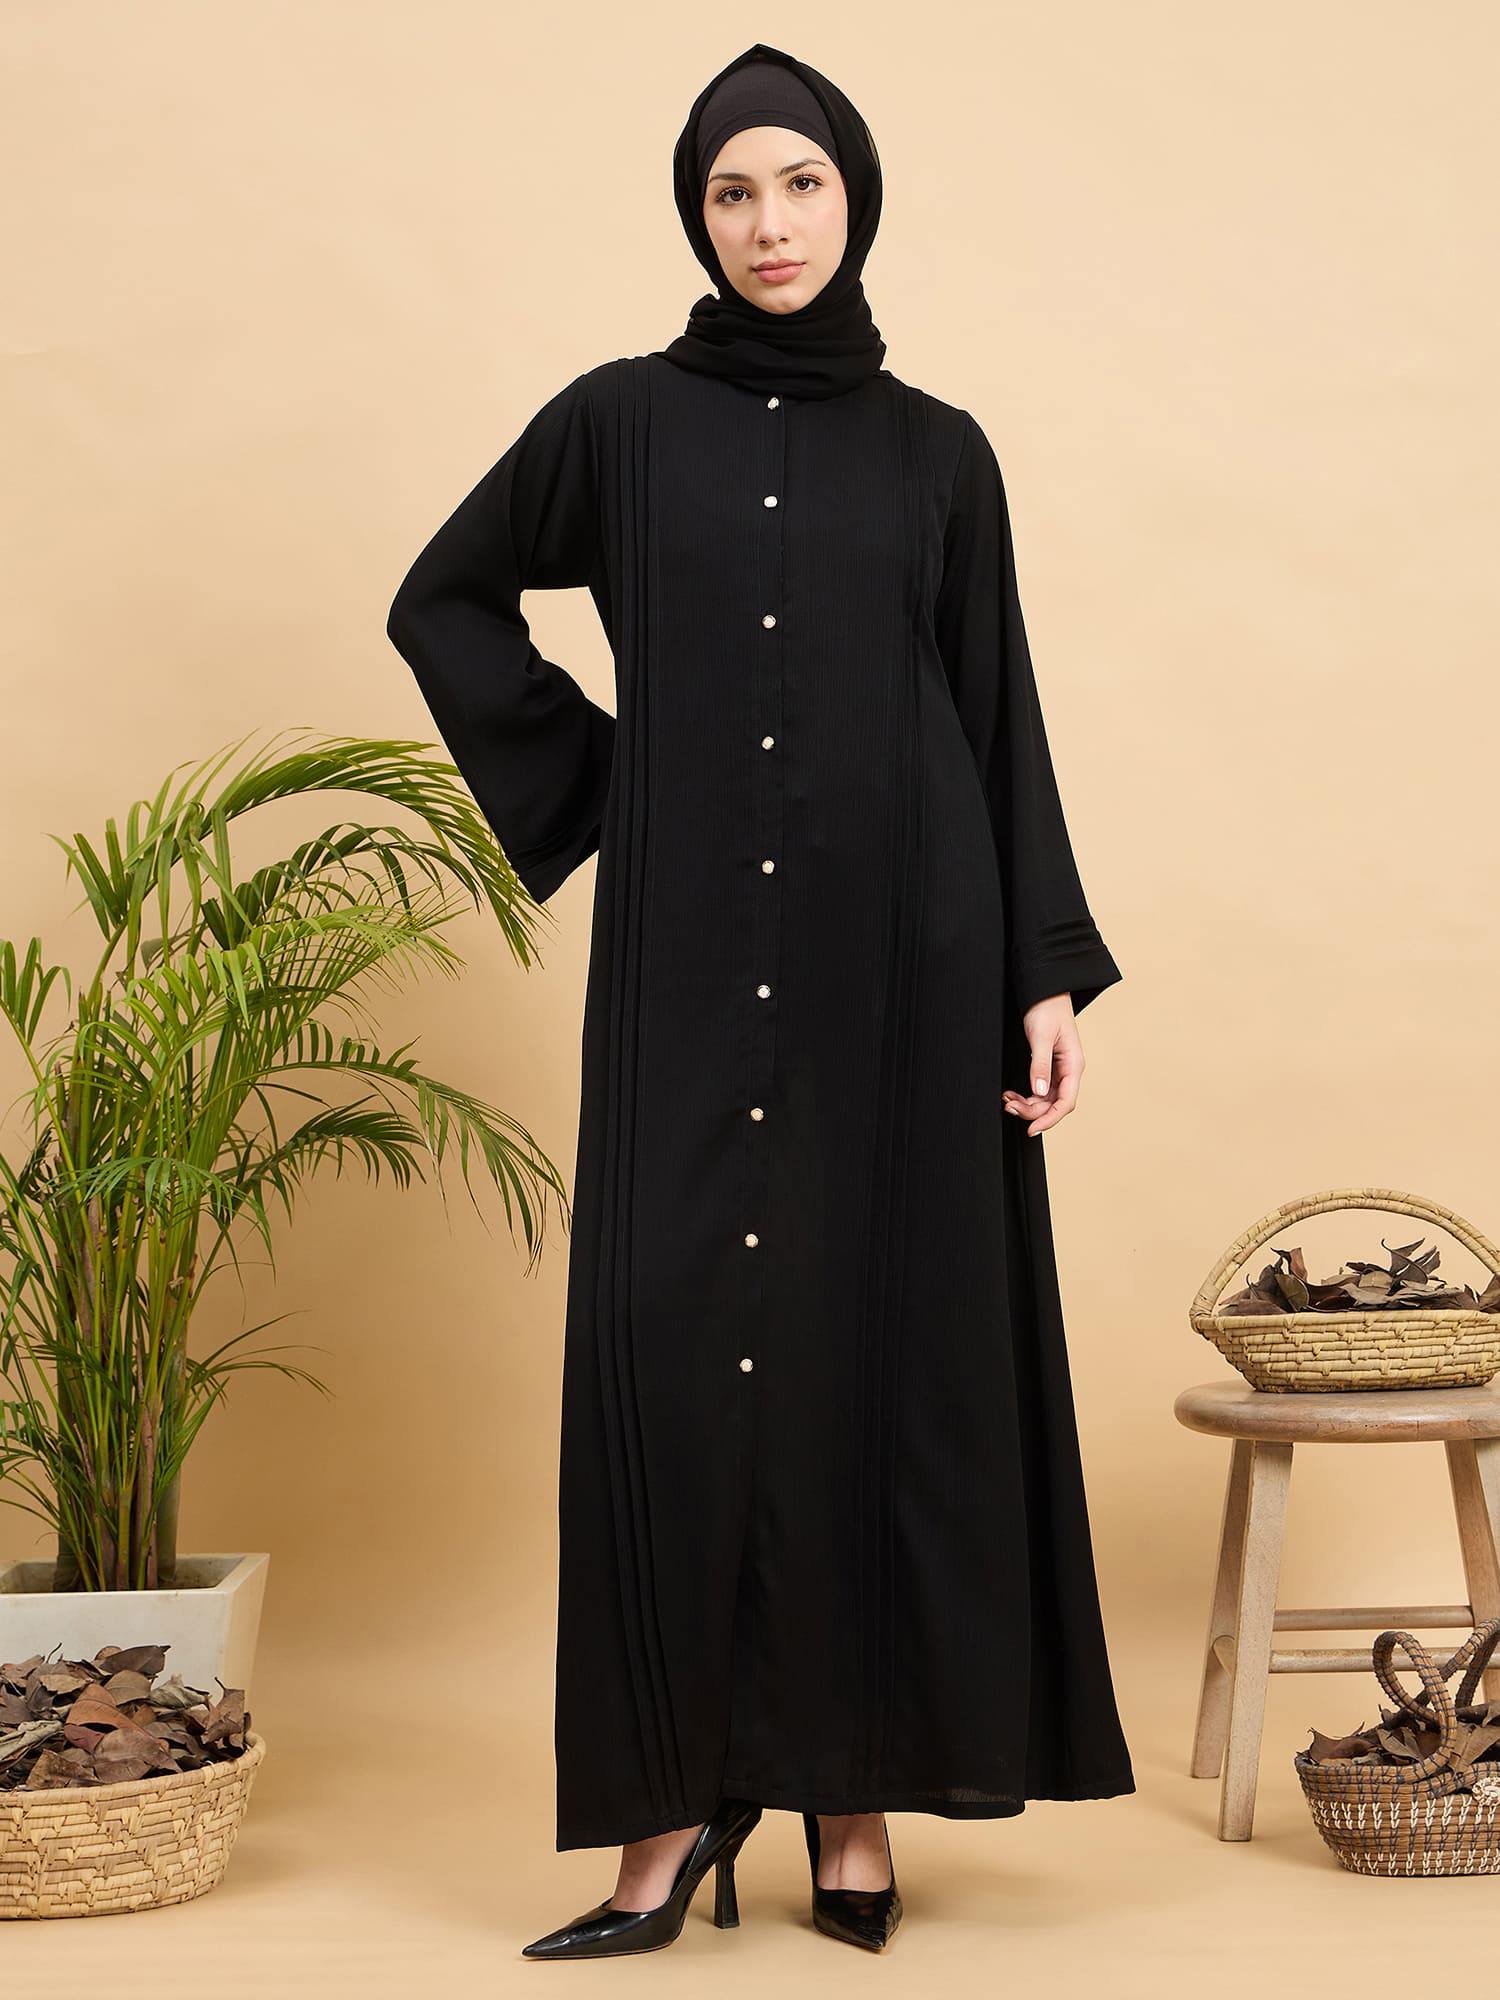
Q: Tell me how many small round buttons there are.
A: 9